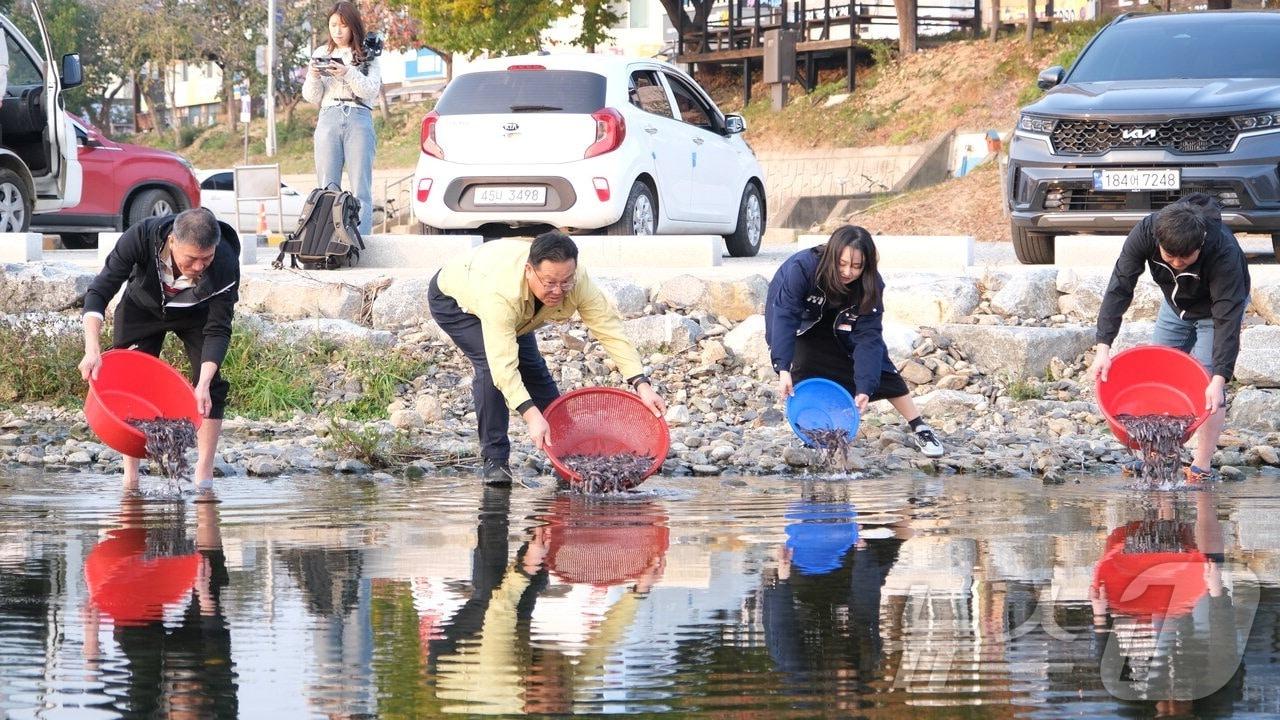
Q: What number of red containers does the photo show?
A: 3